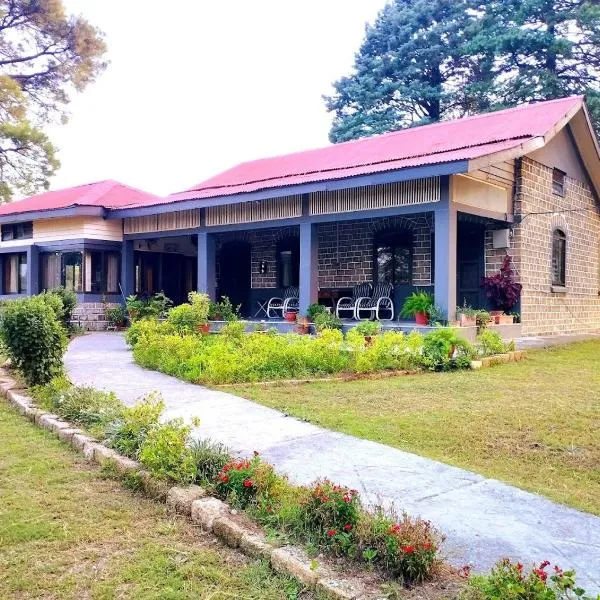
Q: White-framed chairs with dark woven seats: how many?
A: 4